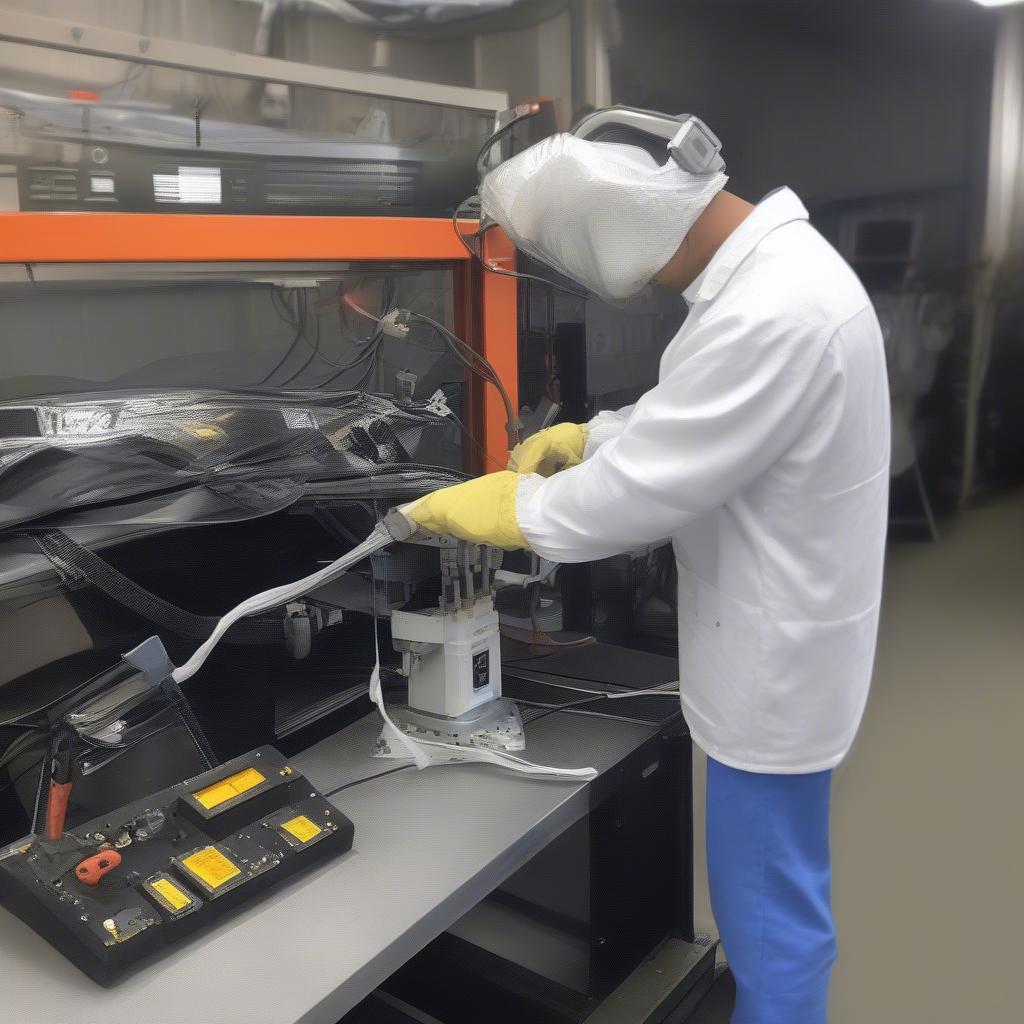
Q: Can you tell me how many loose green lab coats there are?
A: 0